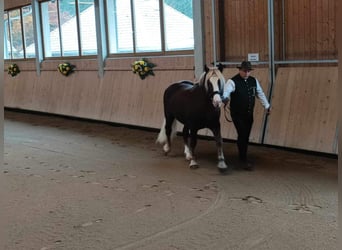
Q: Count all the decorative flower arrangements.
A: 3